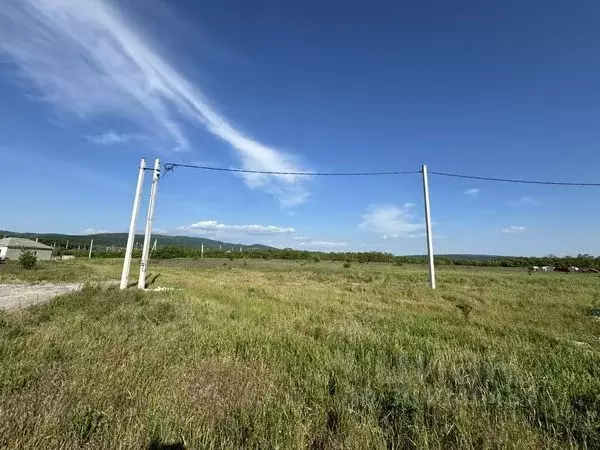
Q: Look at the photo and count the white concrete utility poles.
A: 3